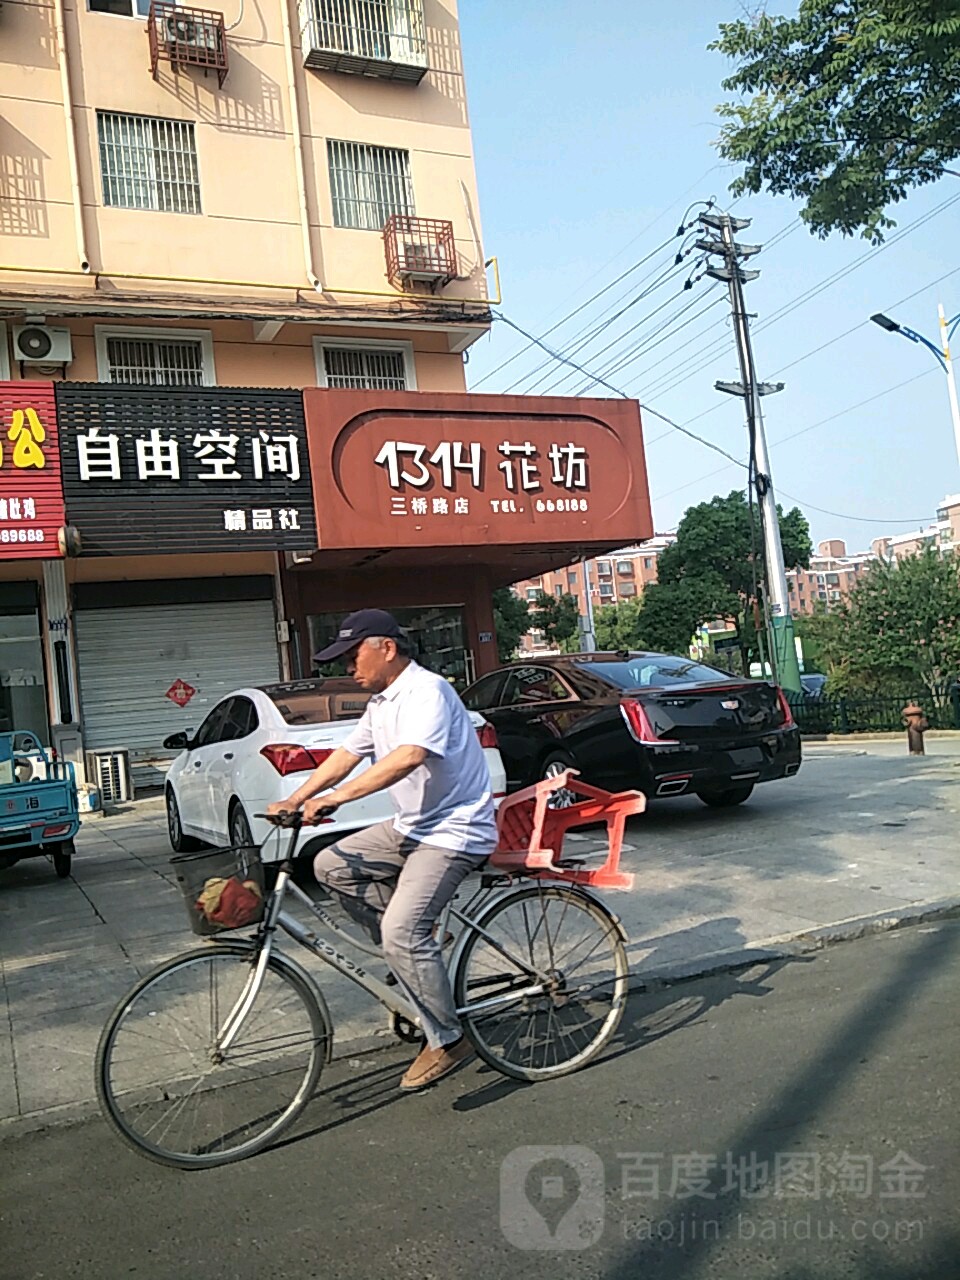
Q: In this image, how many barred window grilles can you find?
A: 5